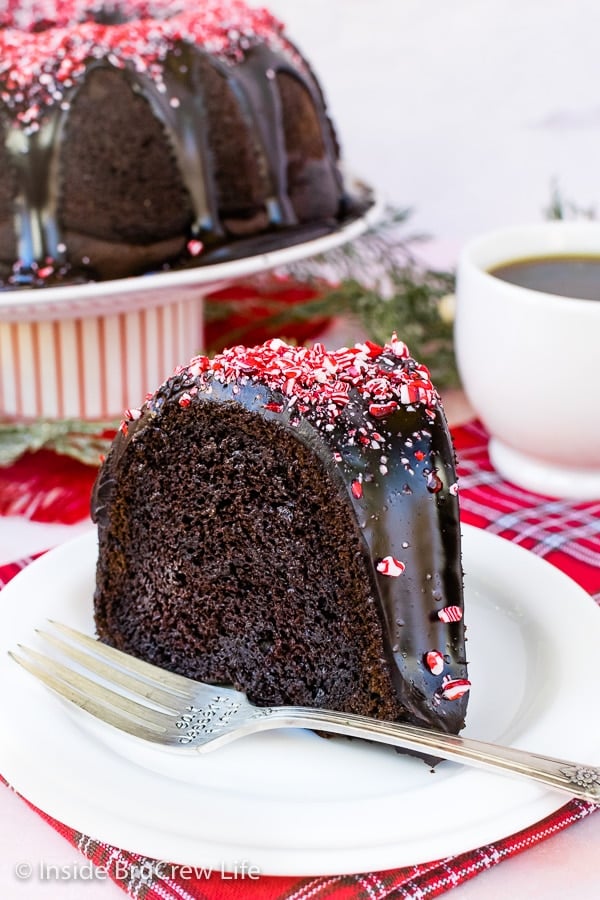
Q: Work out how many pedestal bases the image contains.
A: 1